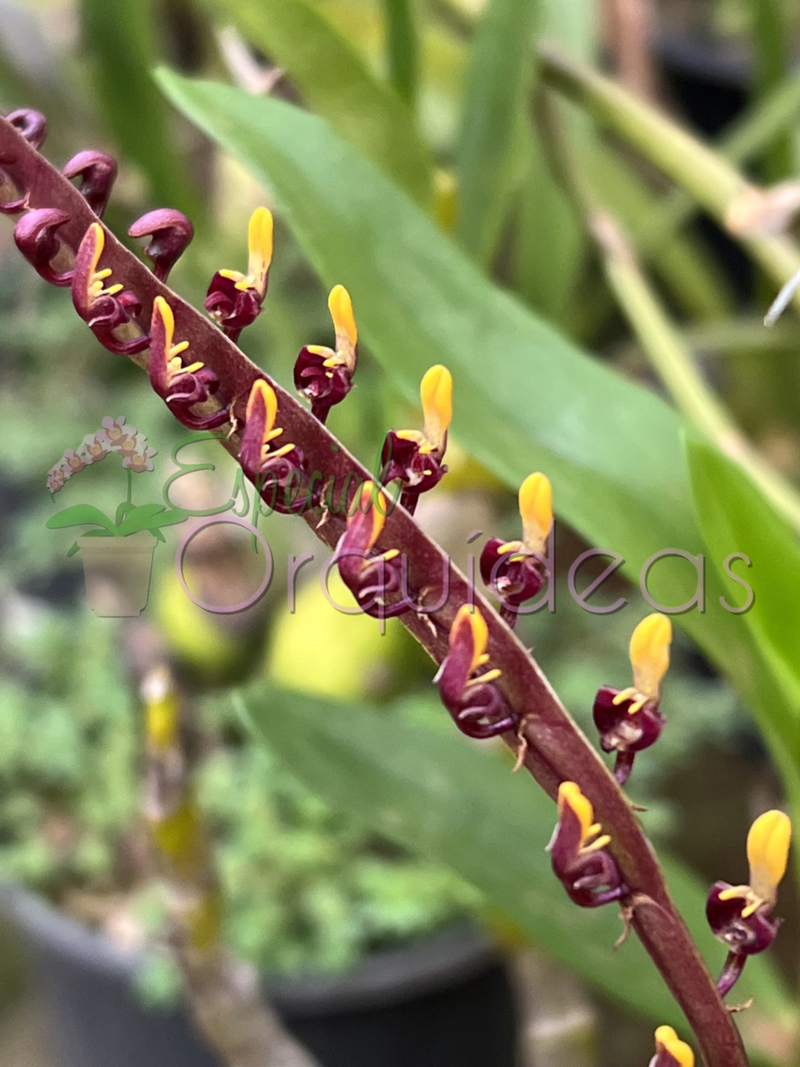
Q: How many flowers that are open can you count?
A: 13